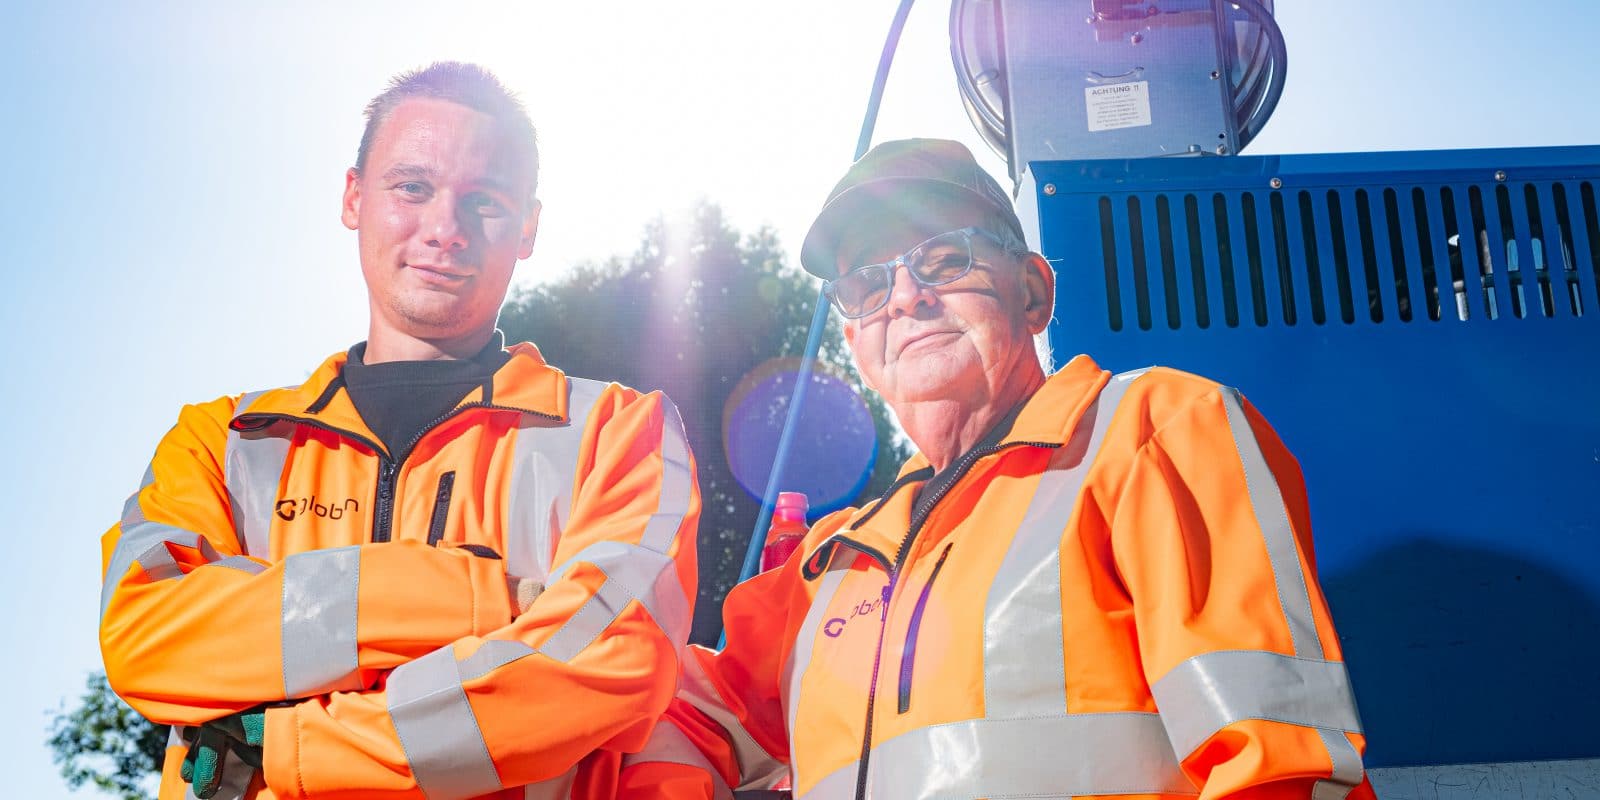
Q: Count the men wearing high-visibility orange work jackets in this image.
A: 2